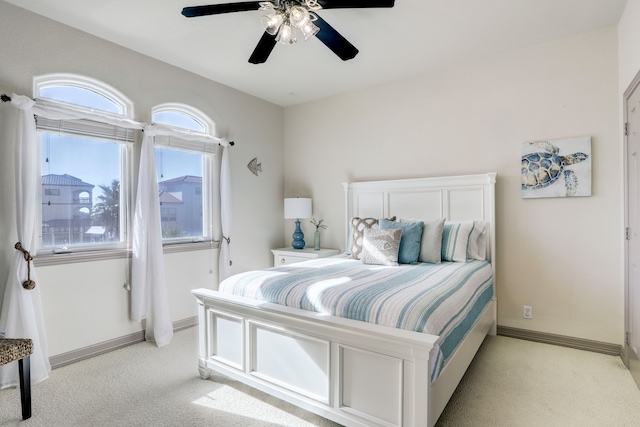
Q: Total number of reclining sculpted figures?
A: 0